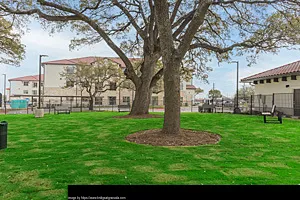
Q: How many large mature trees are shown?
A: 2